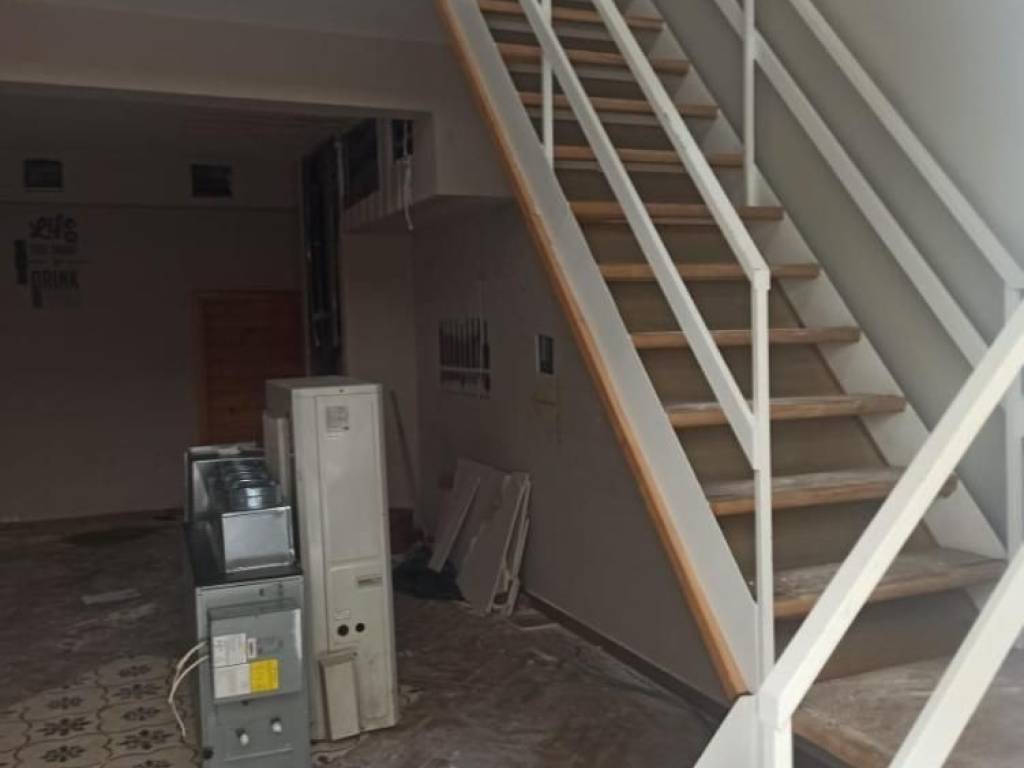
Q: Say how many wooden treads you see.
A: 11